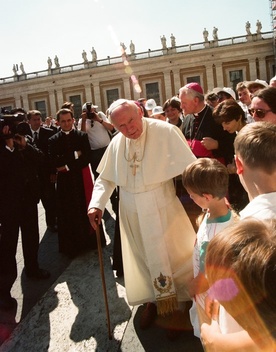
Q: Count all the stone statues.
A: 14